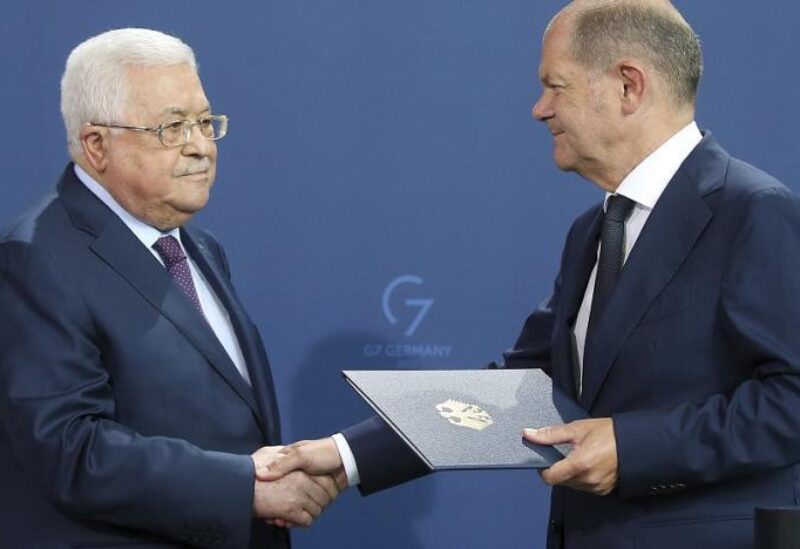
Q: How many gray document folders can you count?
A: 1